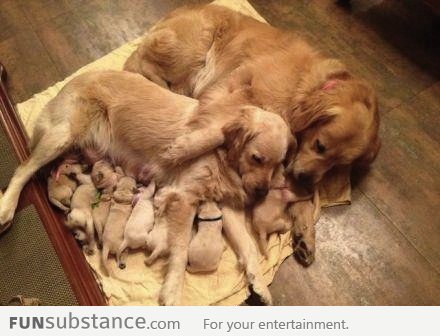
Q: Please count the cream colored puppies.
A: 8